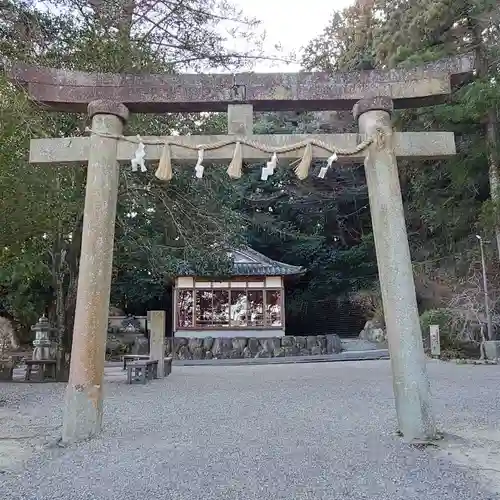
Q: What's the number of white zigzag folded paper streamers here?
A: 4